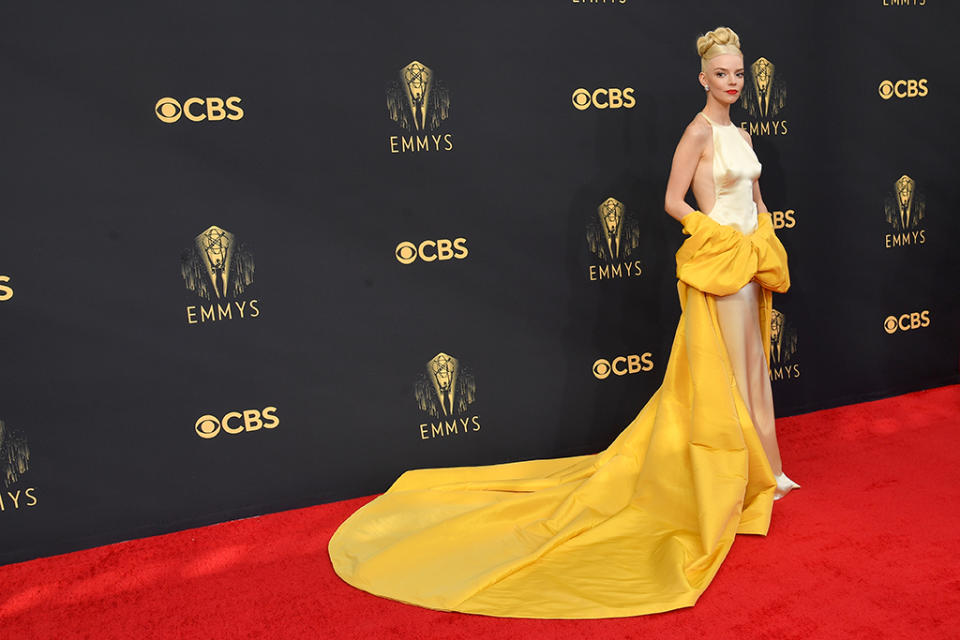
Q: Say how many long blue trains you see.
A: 0